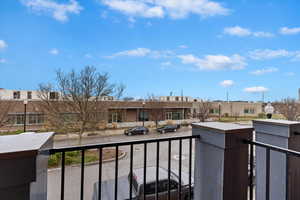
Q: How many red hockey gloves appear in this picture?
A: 0